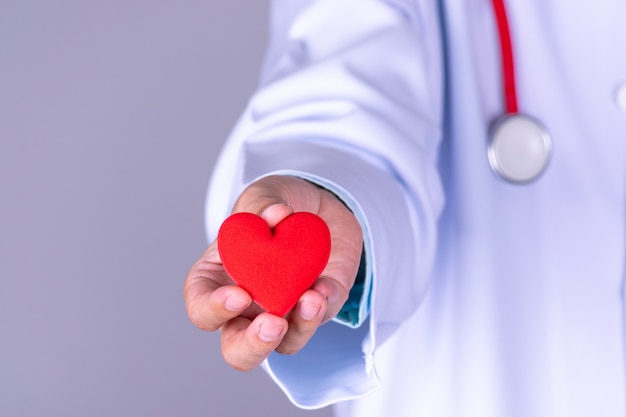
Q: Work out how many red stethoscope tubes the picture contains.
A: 1